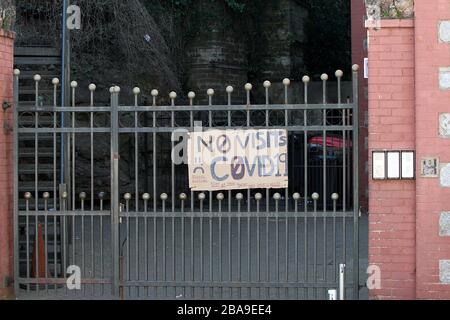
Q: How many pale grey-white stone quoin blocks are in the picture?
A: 6